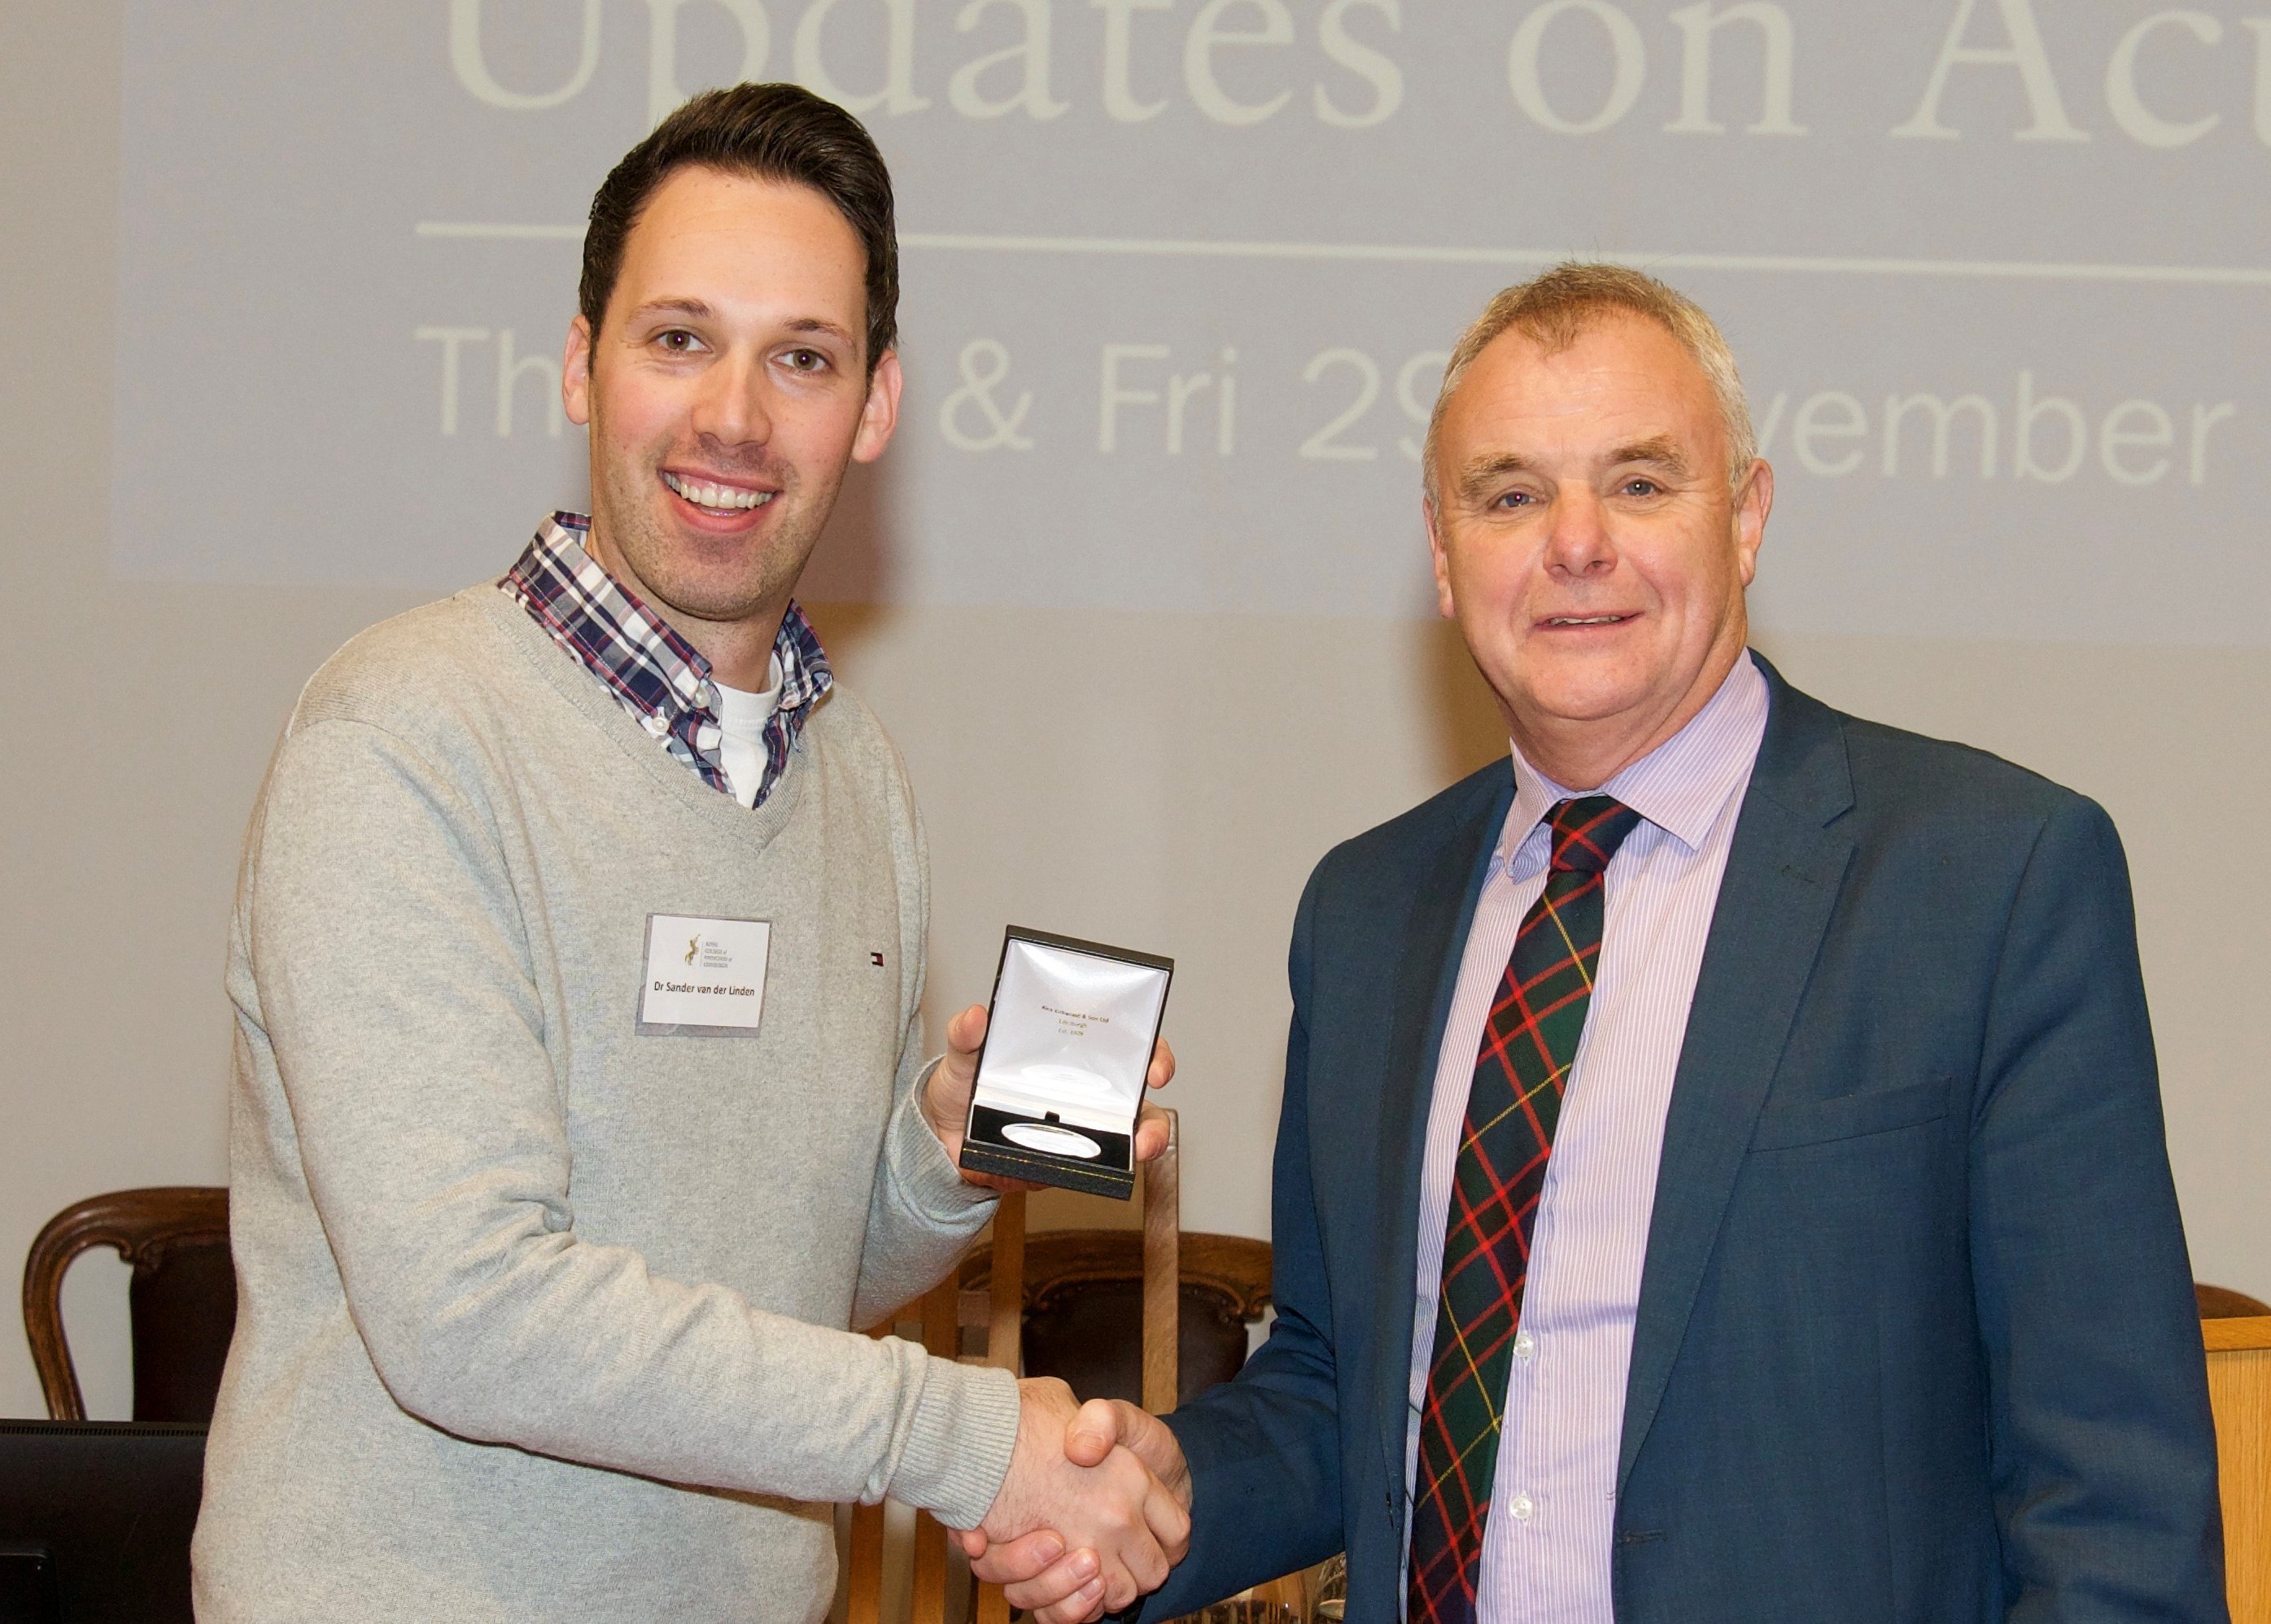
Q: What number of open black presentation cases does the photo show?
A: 1